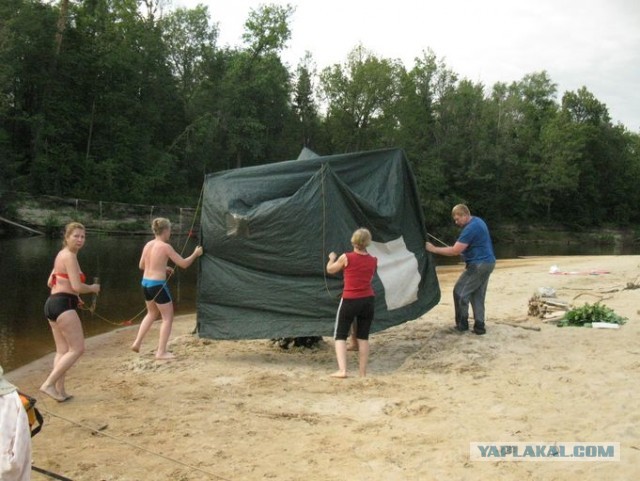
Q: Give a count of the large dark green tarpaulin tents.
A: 1